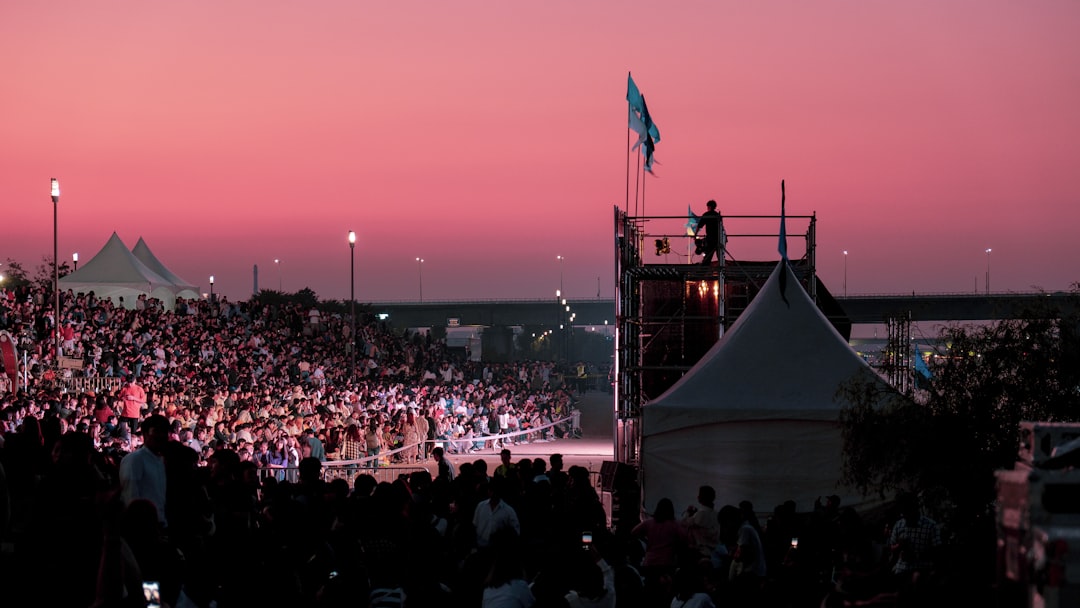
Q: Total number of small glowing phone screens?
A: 3